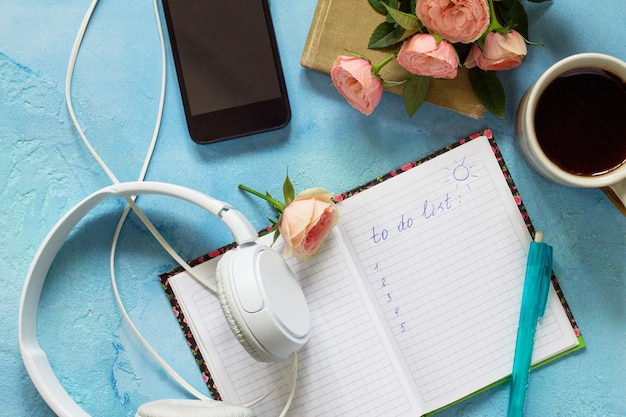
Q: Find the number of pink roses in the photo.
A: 5